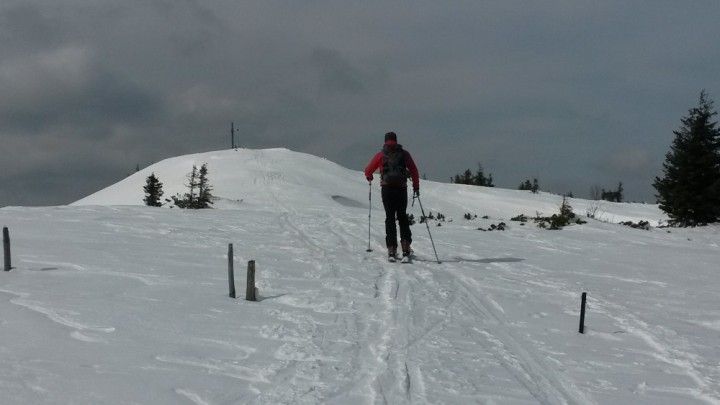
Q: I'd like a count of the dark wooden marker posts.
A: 4